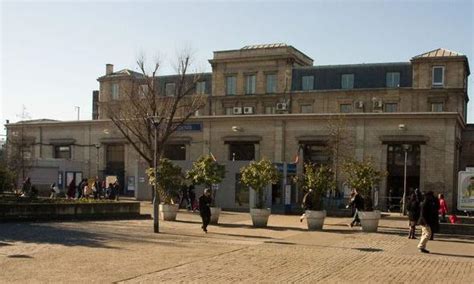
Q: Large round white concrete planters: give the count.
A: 5